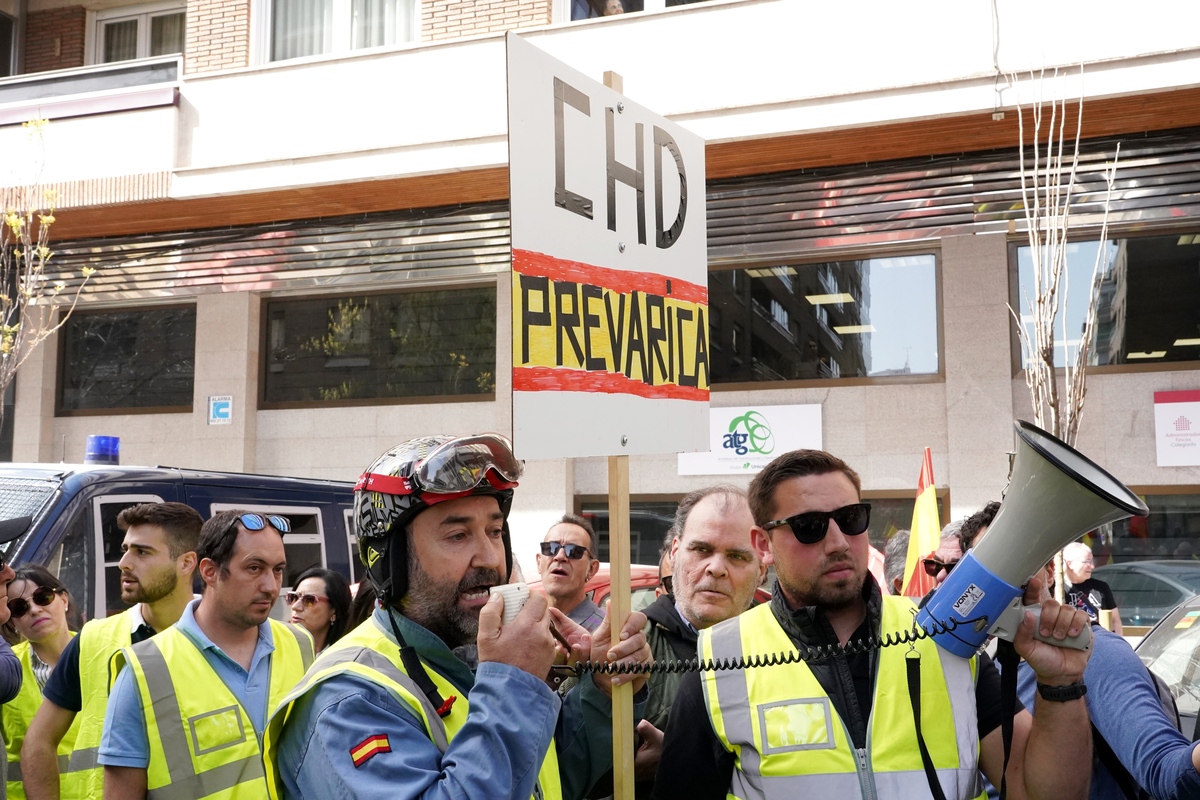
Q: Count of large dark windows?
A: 4